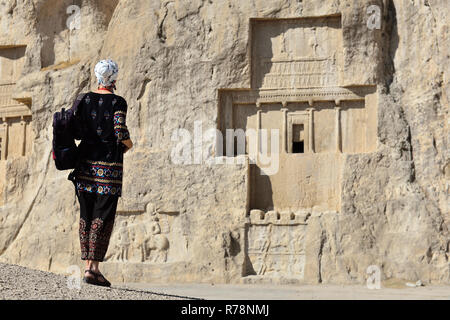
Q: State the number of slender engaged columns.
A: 6